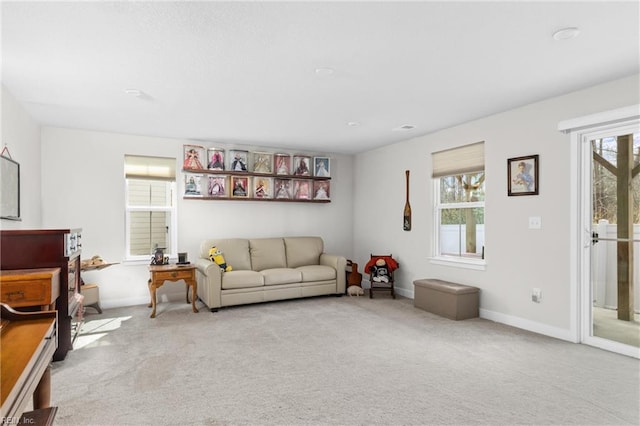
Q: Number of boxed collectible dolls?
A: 14